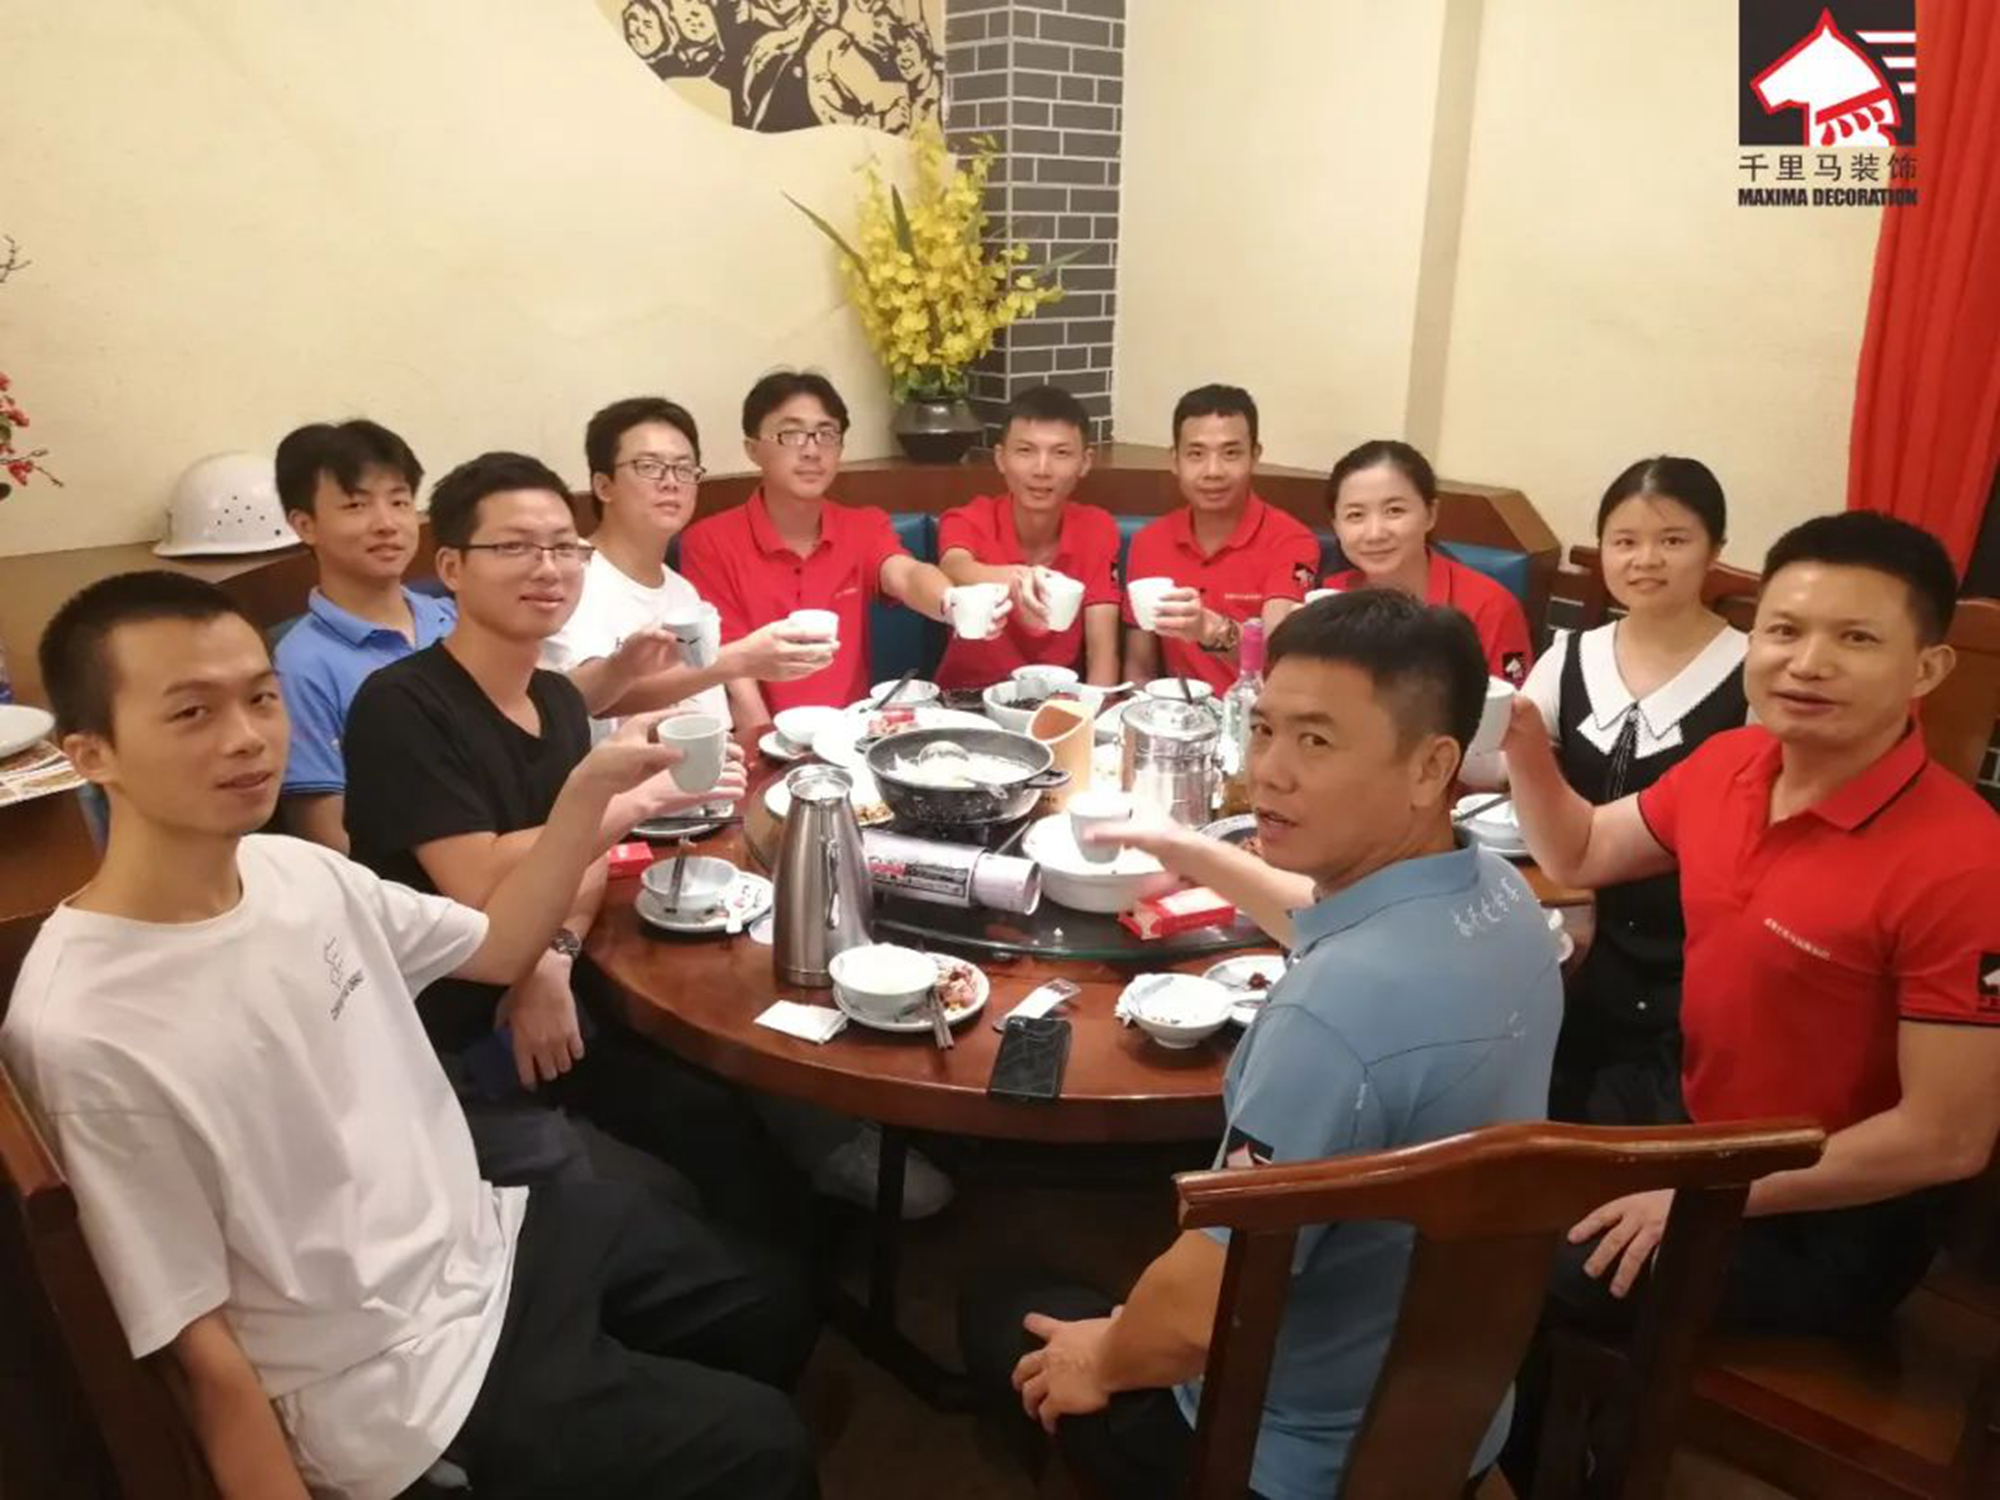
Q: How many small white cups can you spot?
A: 9